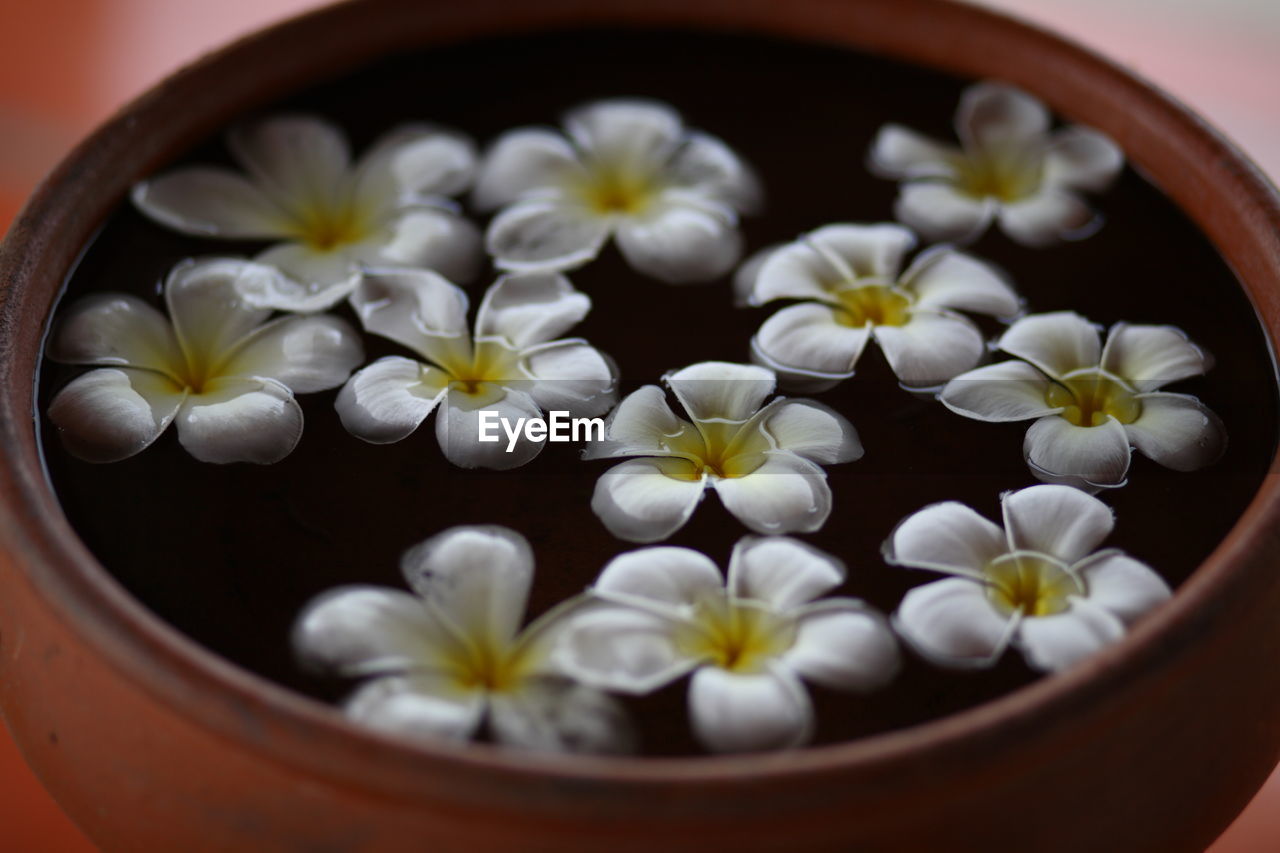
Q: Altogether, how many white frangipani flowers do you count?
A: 11